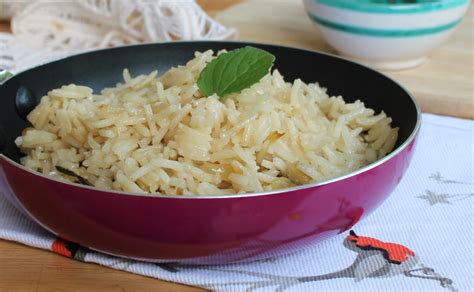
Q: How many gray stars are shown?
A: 2